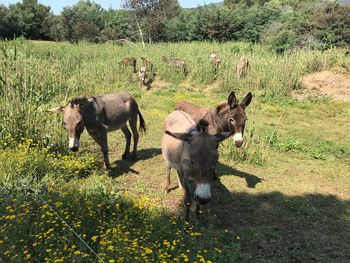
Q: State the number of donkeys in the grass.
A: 8